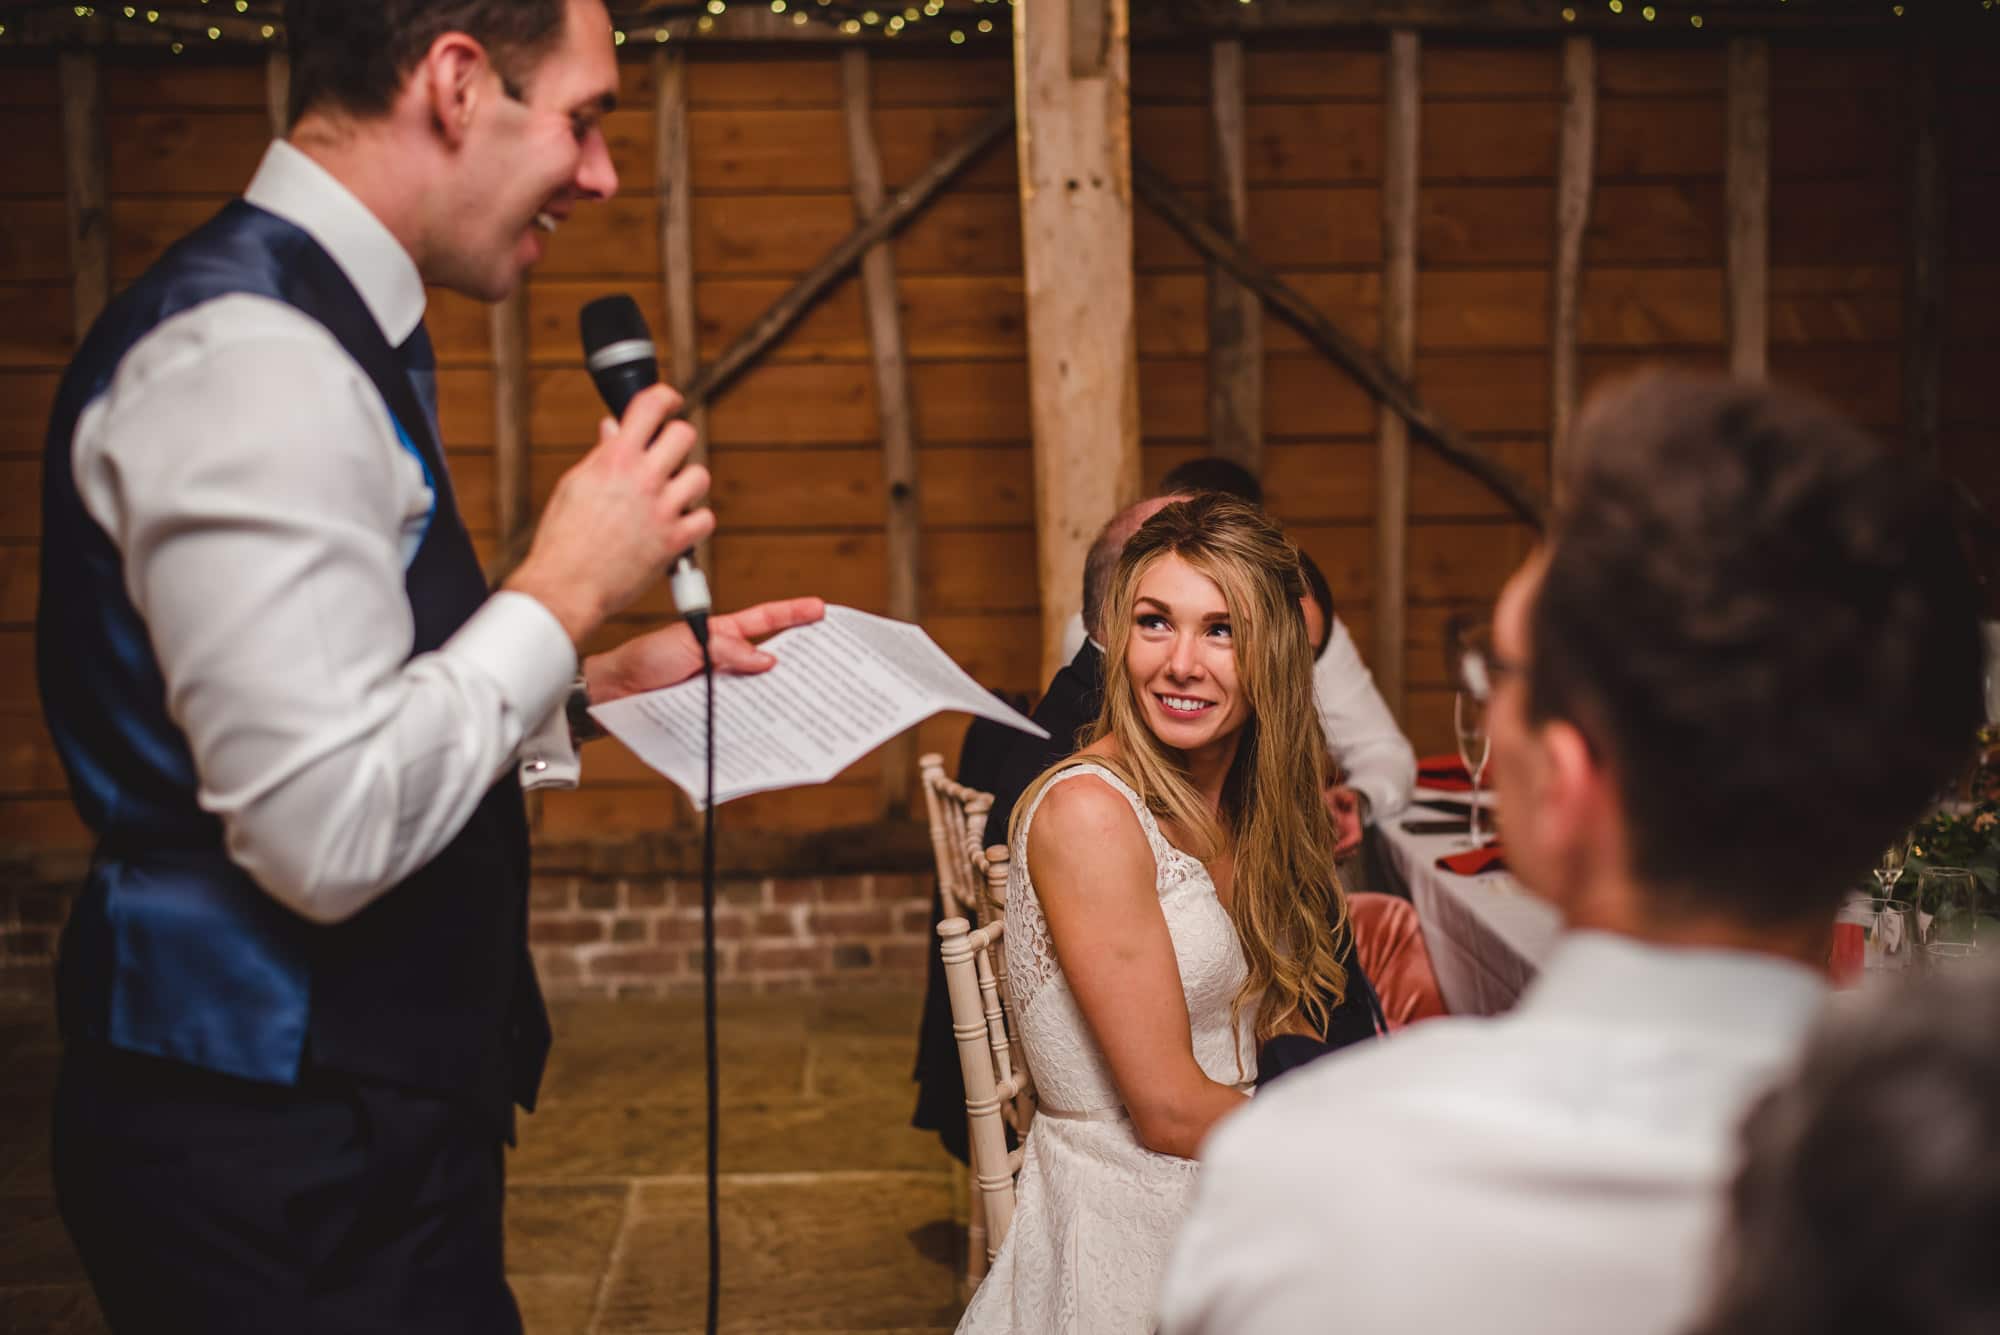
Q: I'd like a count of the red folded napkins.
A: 2